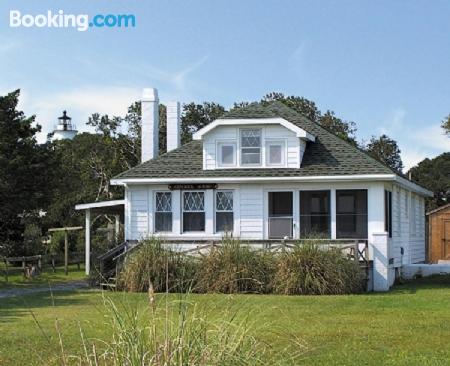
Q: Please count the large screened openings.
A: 3